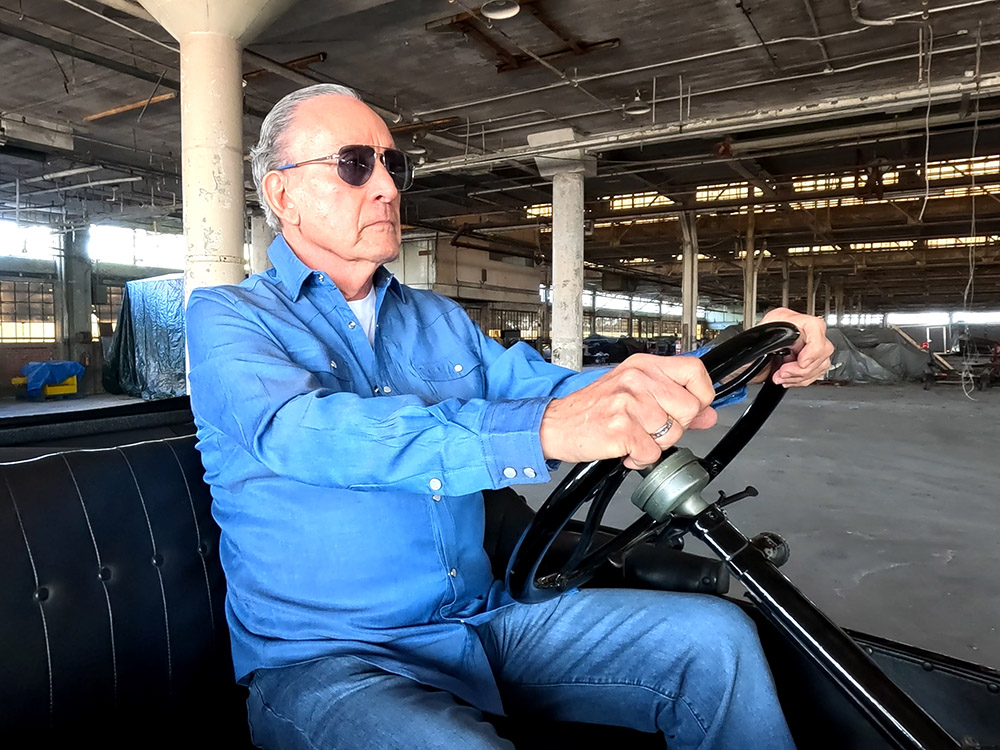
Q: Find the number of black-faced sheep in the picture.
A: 0